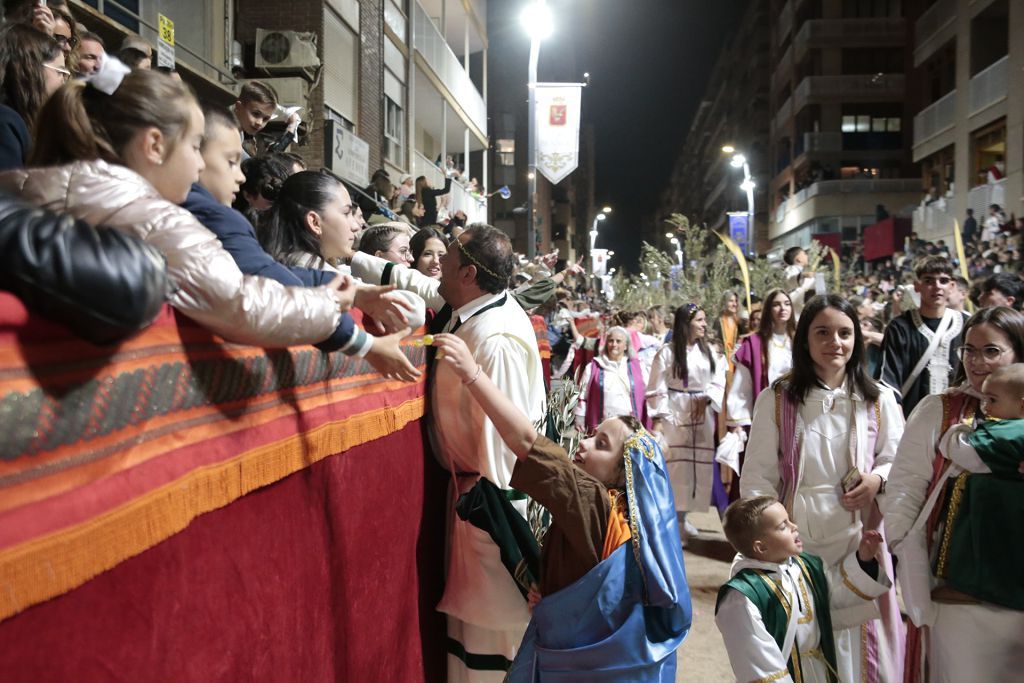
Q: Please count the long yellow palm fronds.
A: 3